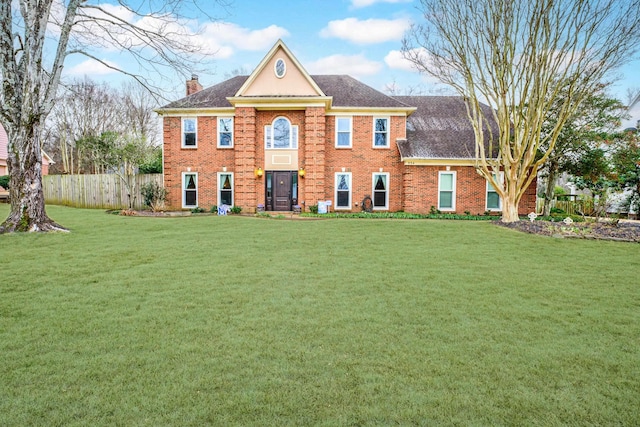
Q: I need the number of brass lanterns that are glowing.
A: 2